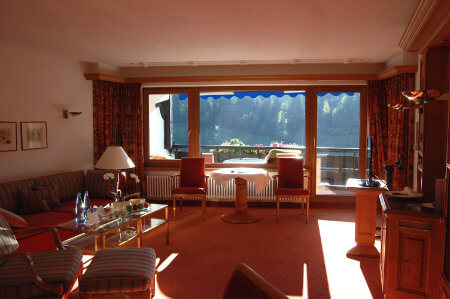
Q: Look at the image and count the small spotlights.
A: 5